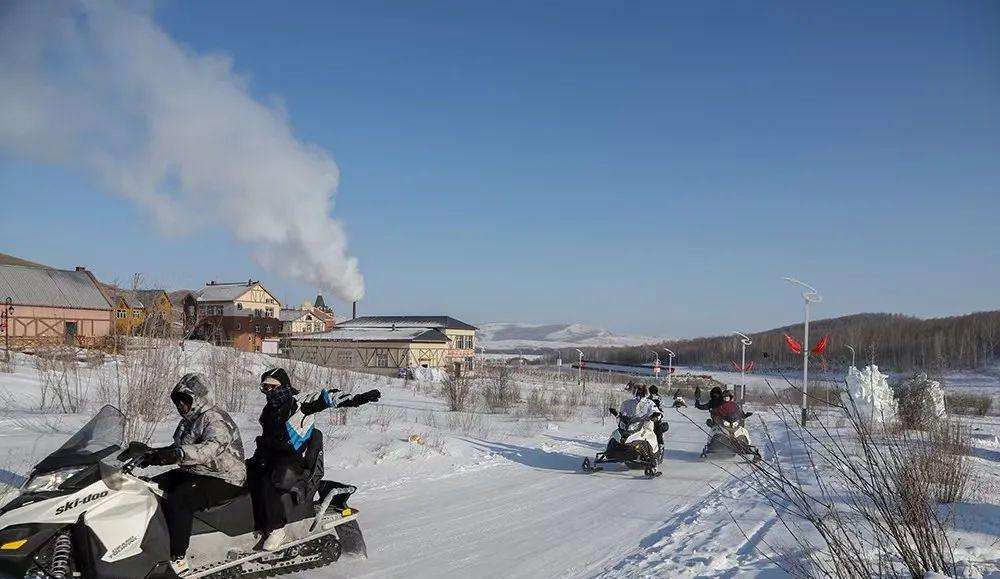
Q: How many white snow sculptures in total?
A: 2